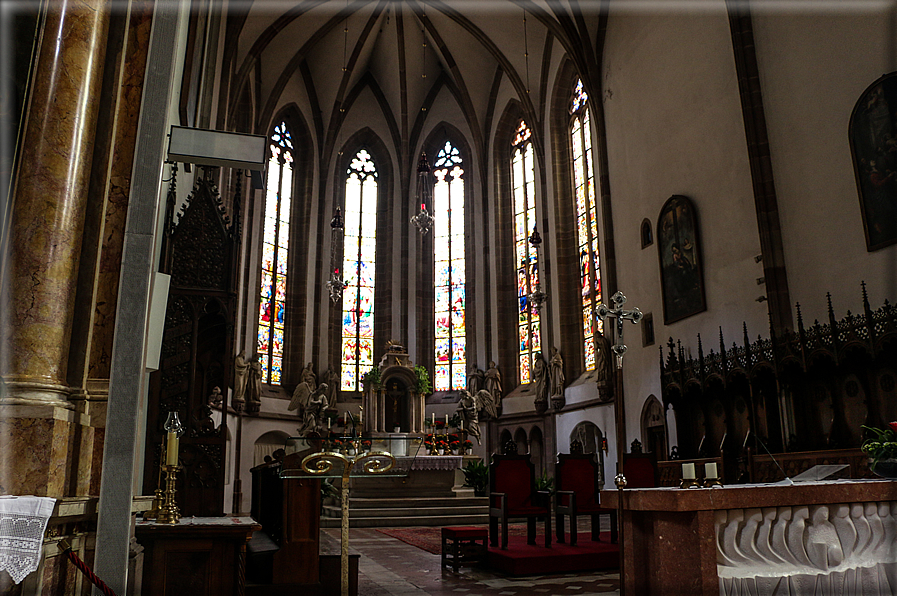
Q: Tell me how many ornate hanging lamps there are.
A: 3